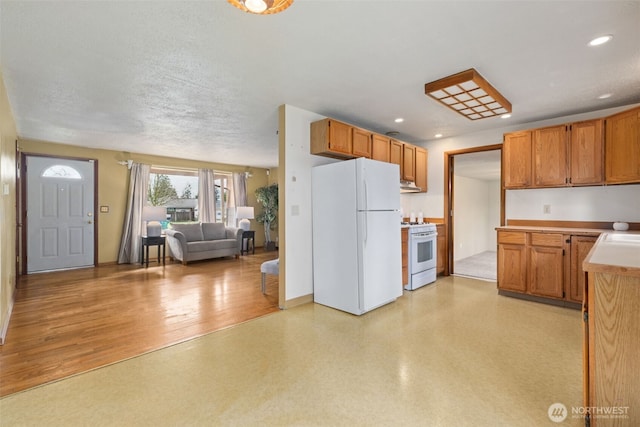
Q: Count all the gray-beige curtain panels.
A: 3